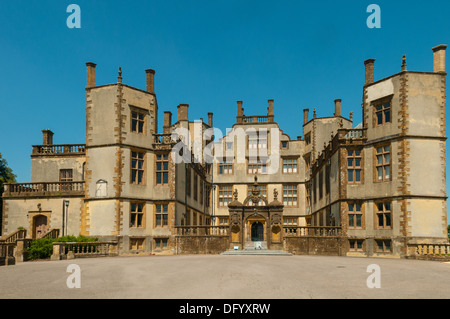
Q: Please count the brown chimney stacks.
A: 12